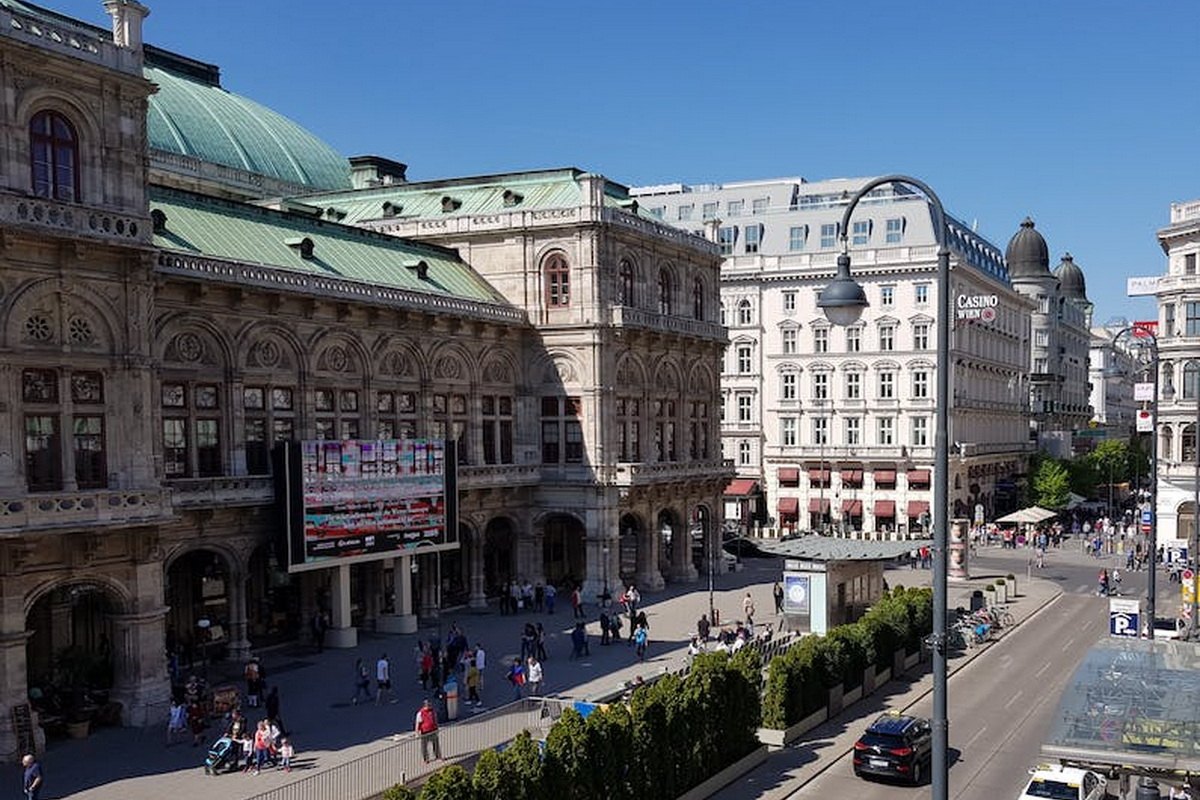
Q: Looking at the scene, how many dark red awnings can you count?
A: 11